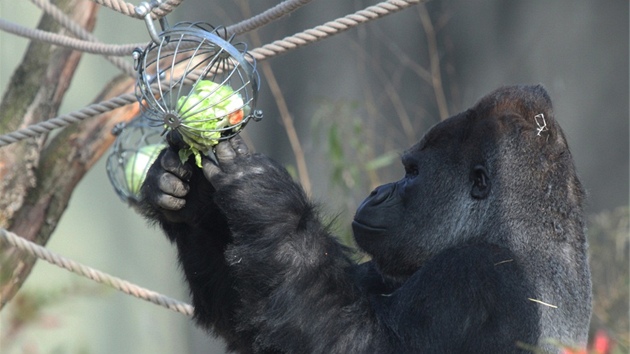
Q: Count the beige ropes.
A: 5